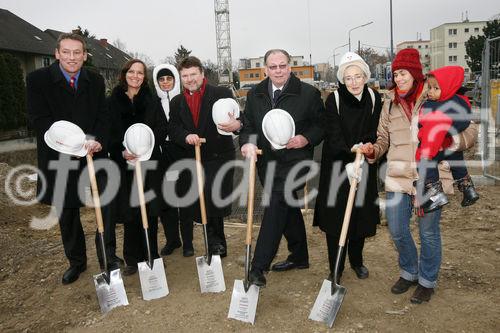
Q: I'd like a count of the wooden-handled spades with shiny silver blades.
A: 5